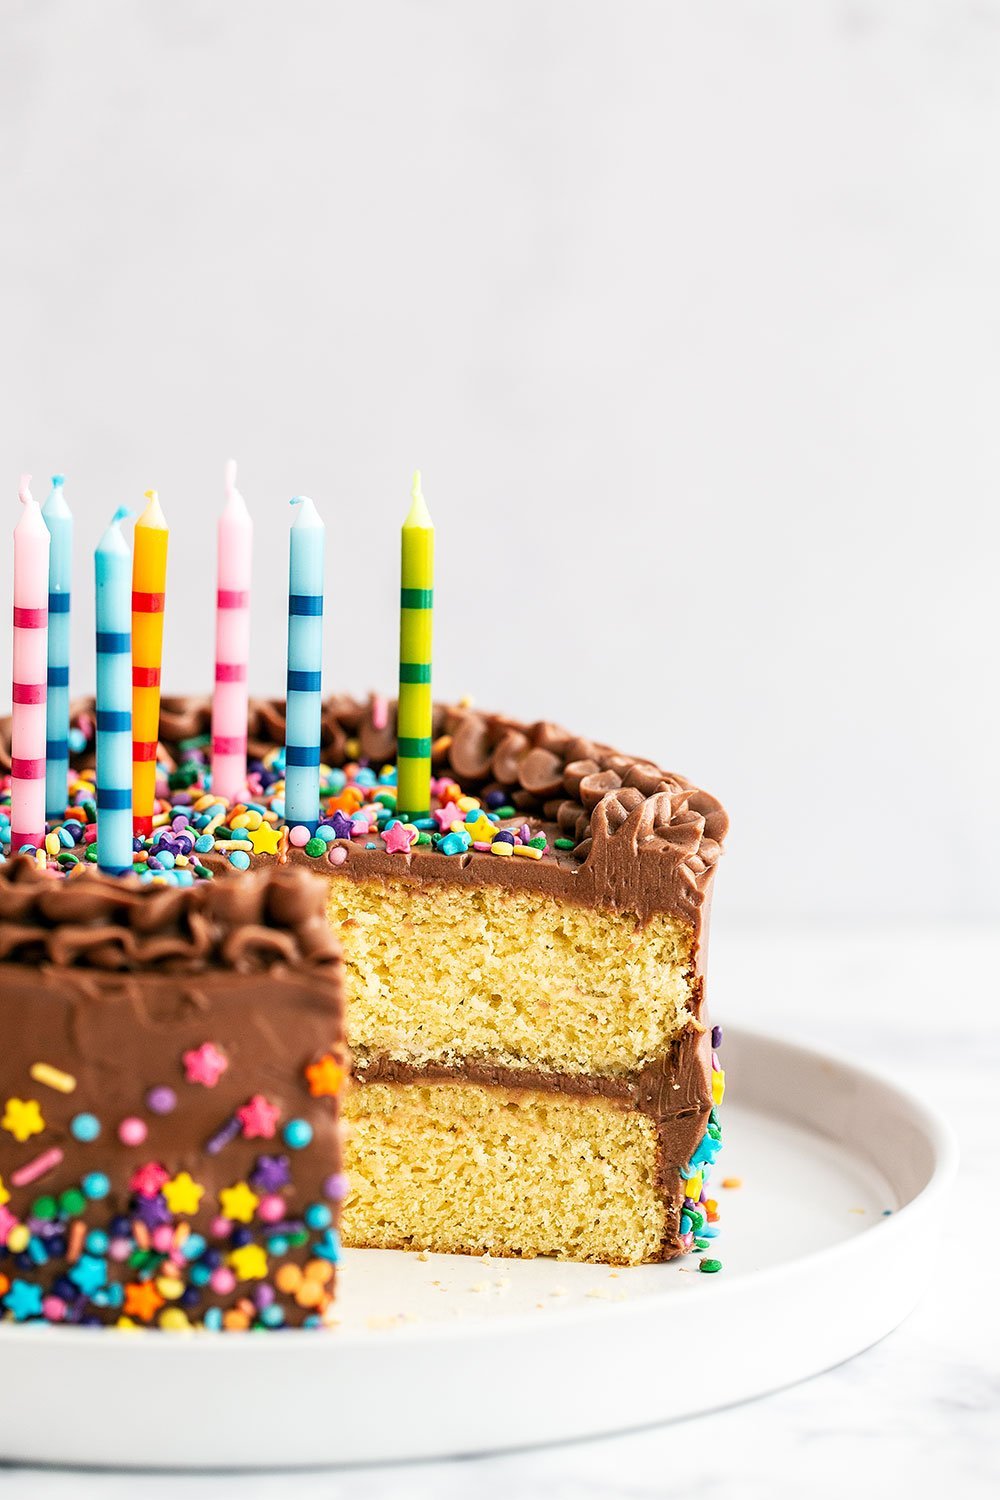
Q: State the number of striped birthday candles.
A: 7